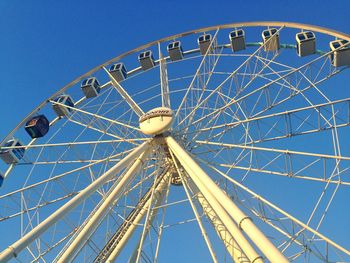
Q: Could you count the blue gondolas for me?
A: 1